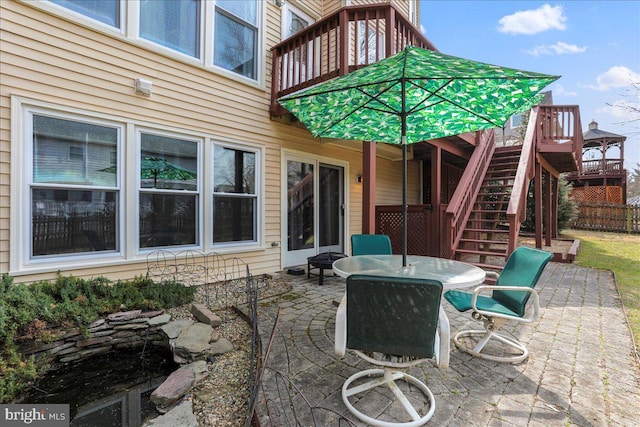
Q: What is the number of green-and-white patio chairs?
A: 3